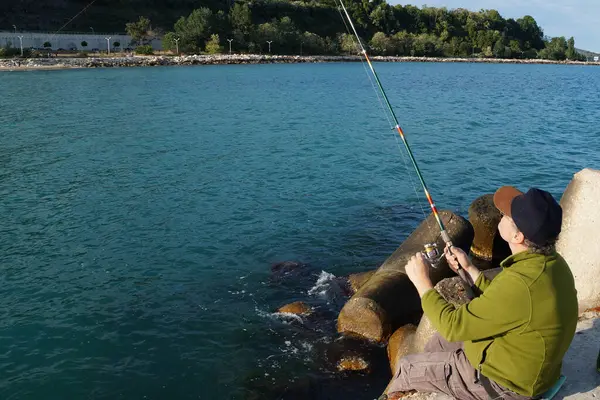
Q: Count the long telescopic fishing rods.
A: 1